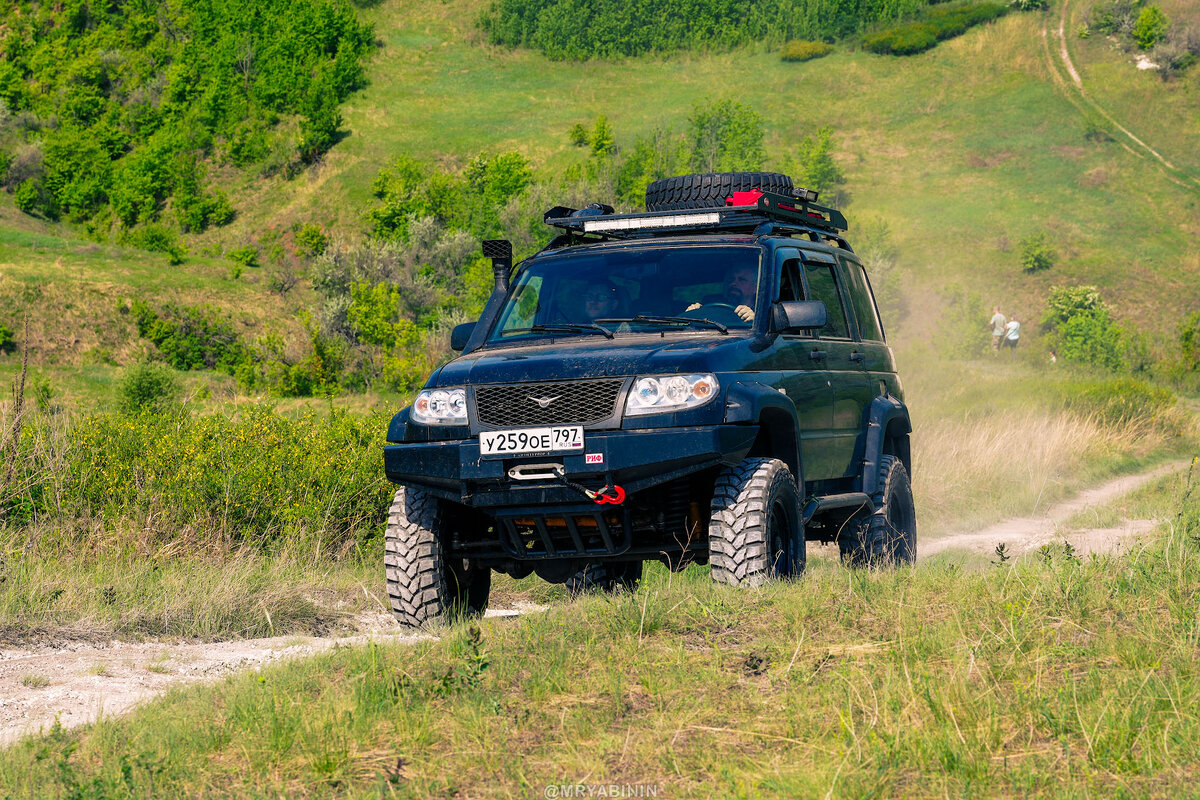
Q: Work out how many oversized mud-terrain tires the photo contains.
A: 5